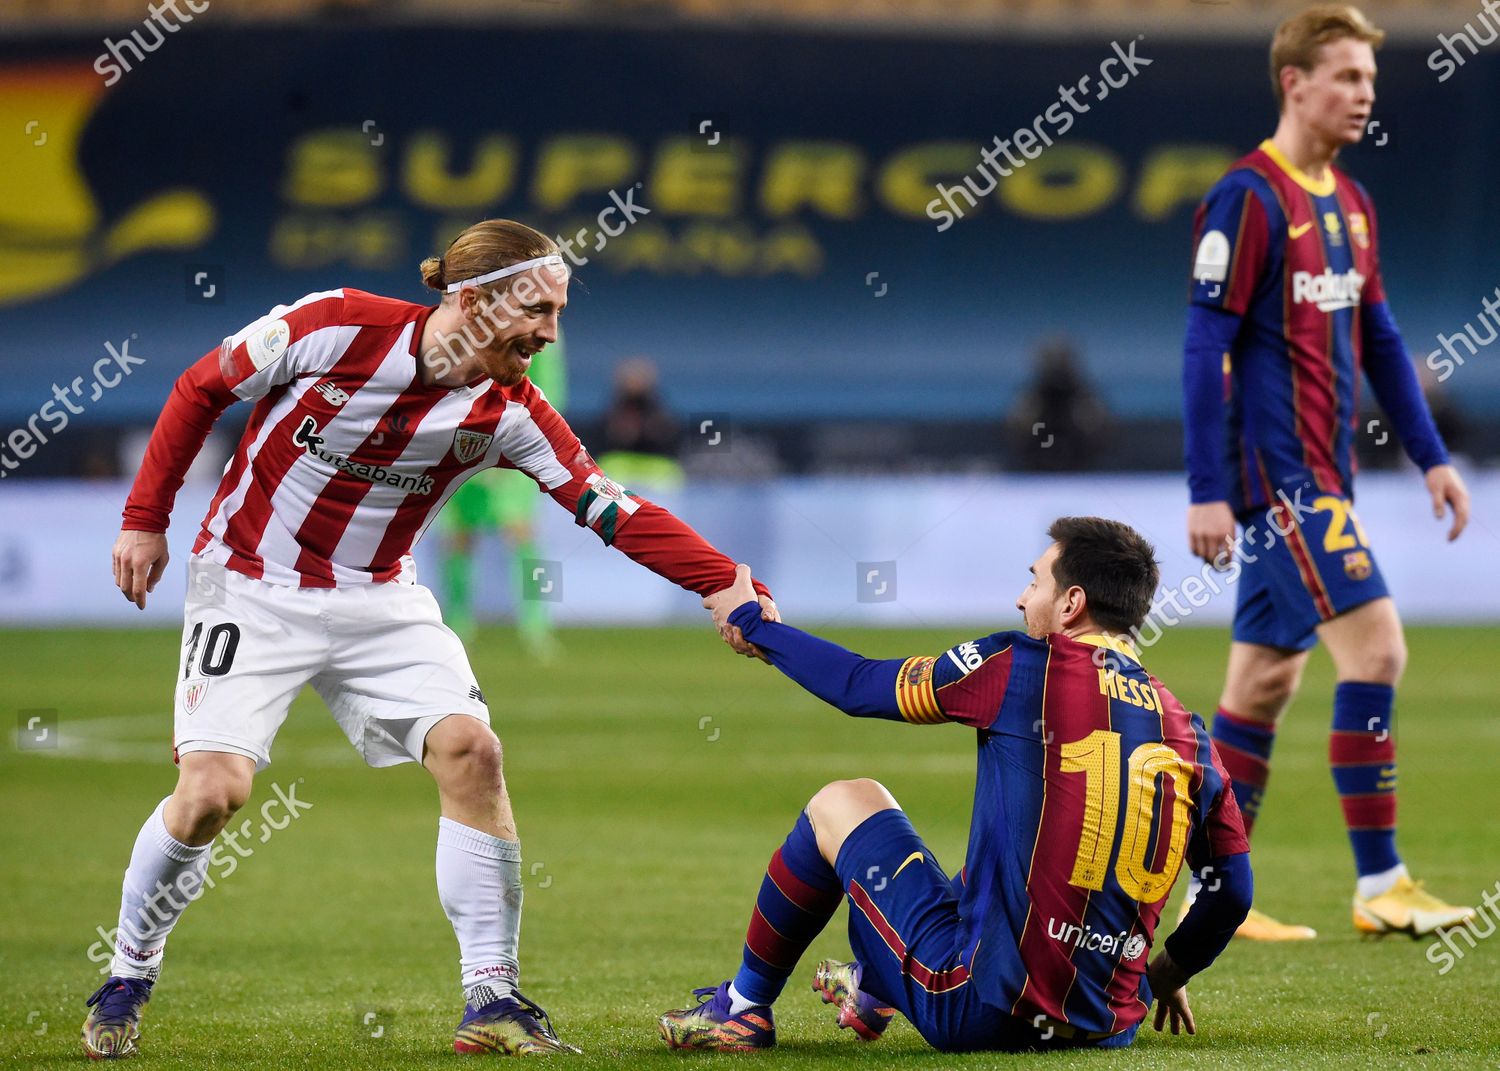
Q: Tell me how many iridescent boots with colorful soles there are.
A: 4